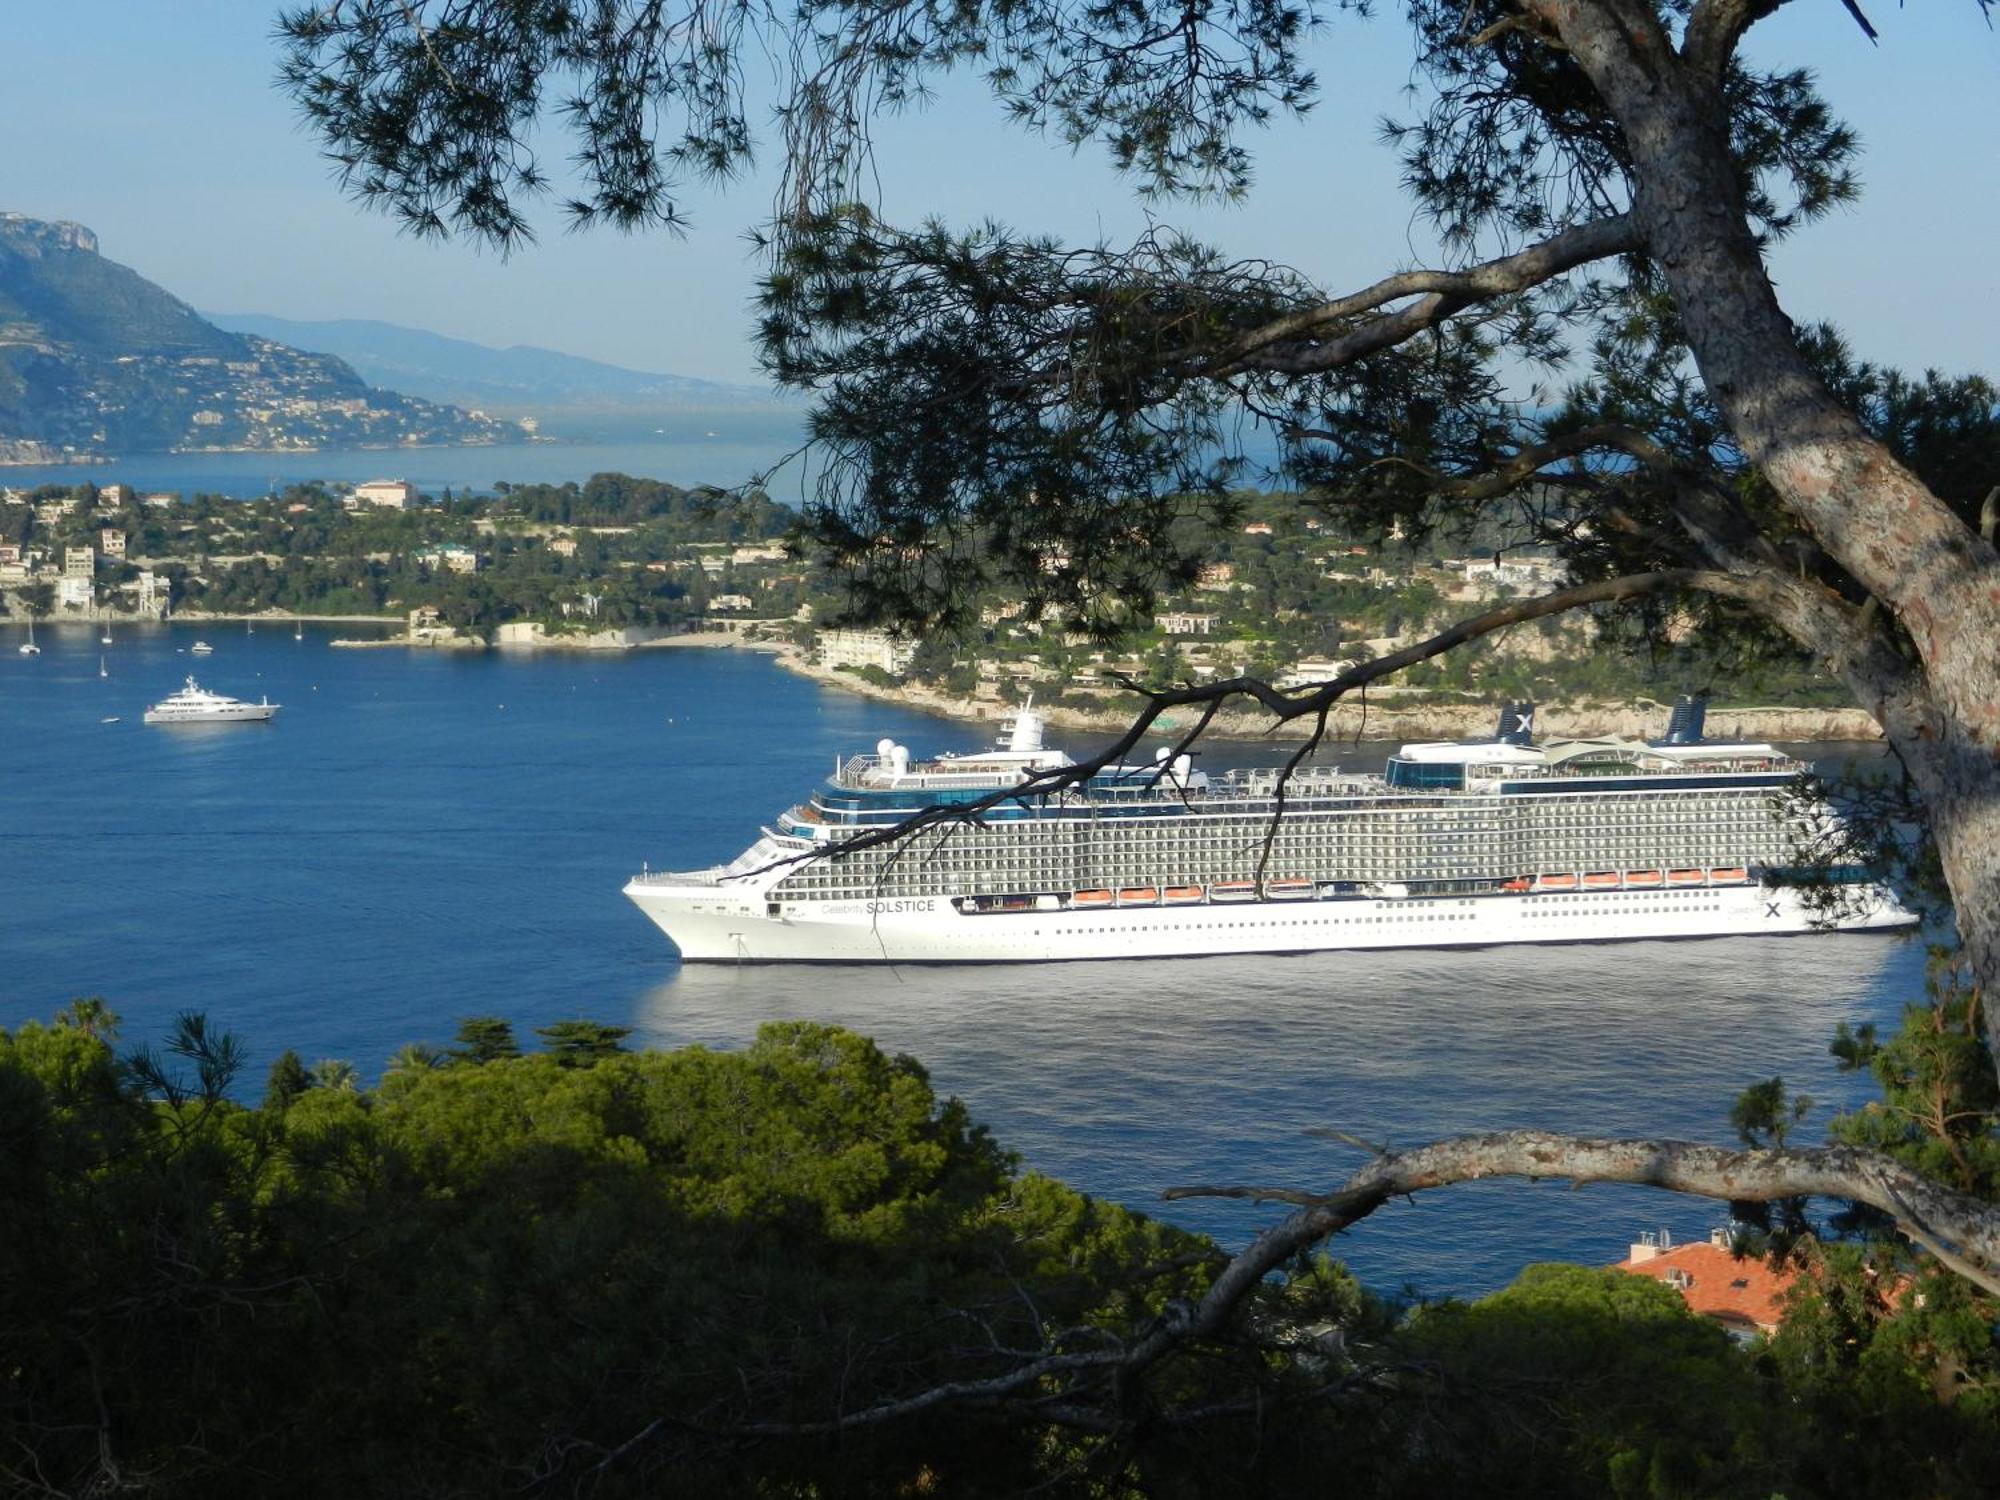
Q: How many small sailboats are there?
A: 5